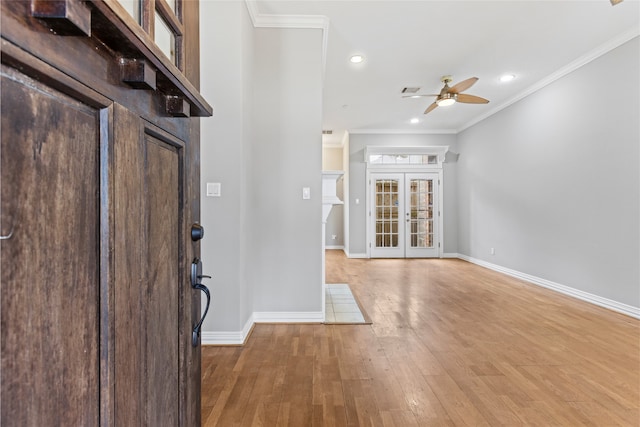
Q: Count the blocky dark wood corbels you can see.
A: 3